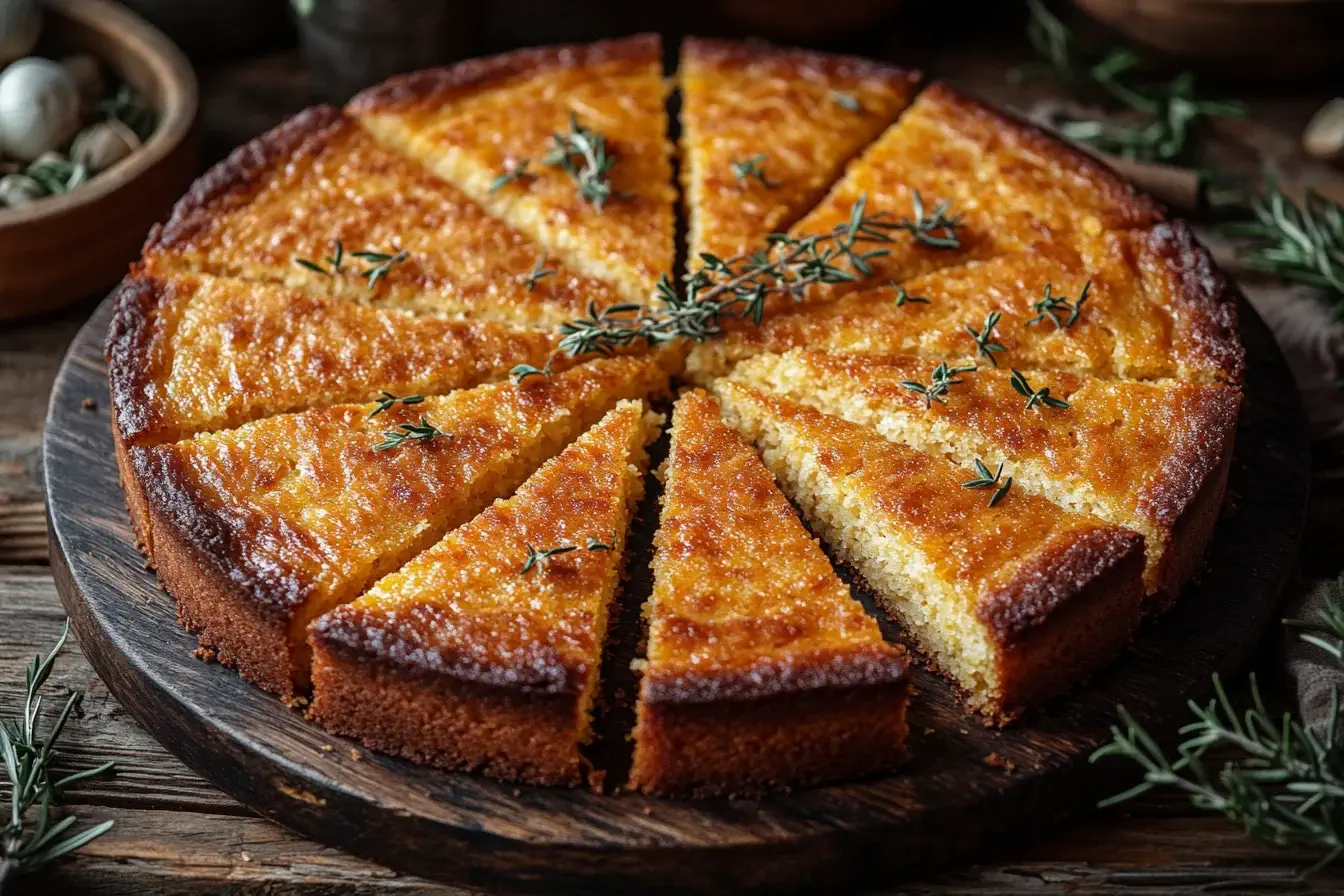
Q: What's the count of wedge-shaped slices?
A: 11